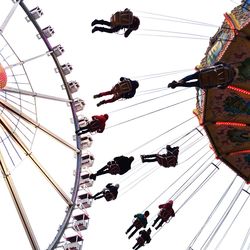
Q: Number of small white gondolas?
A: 13